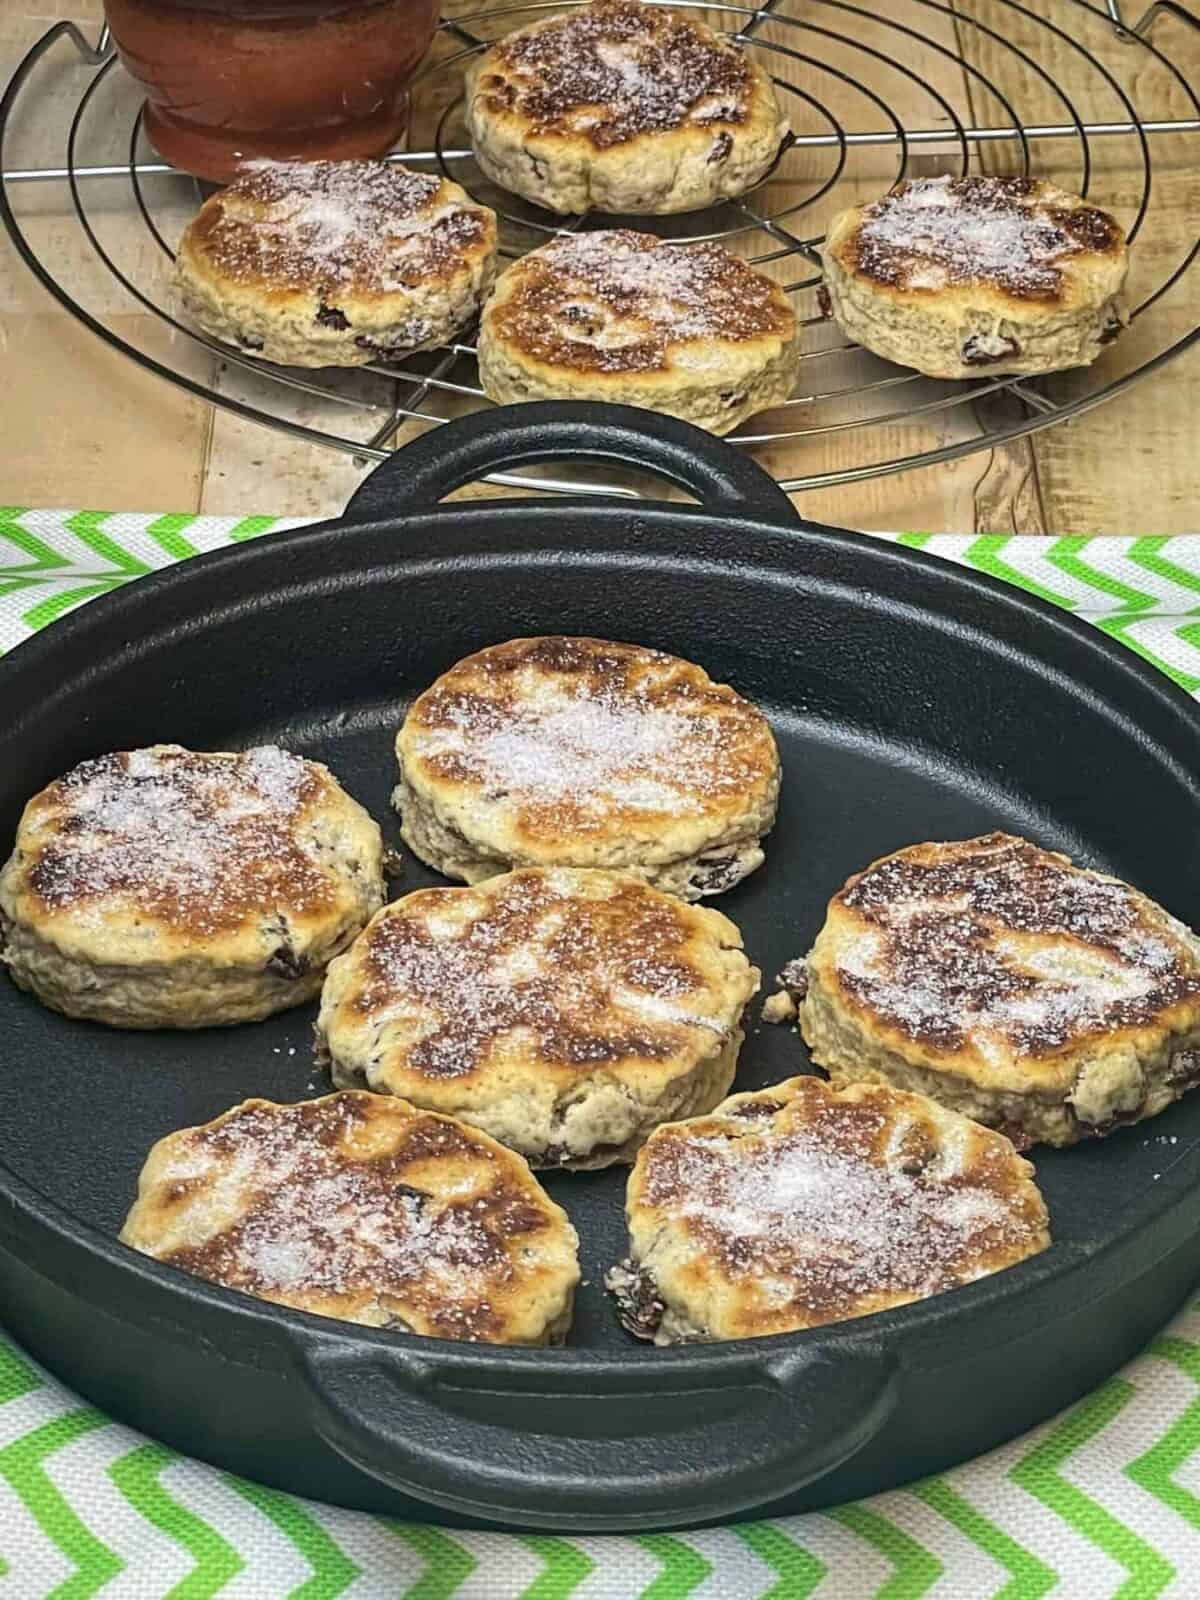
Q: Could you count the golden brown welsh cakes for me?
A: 10